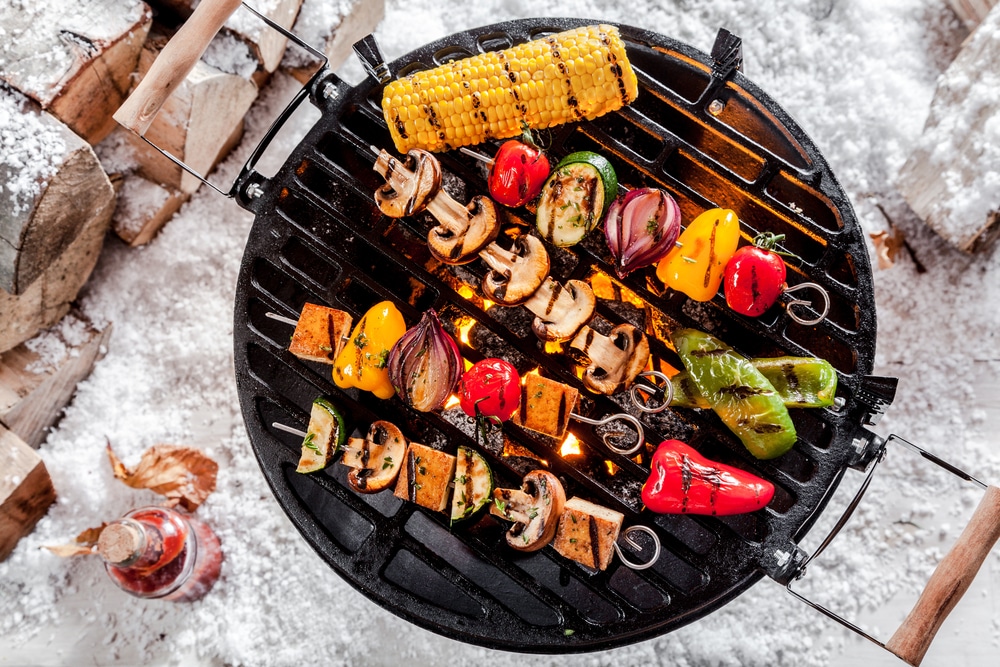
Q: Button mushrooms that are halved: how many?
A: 7